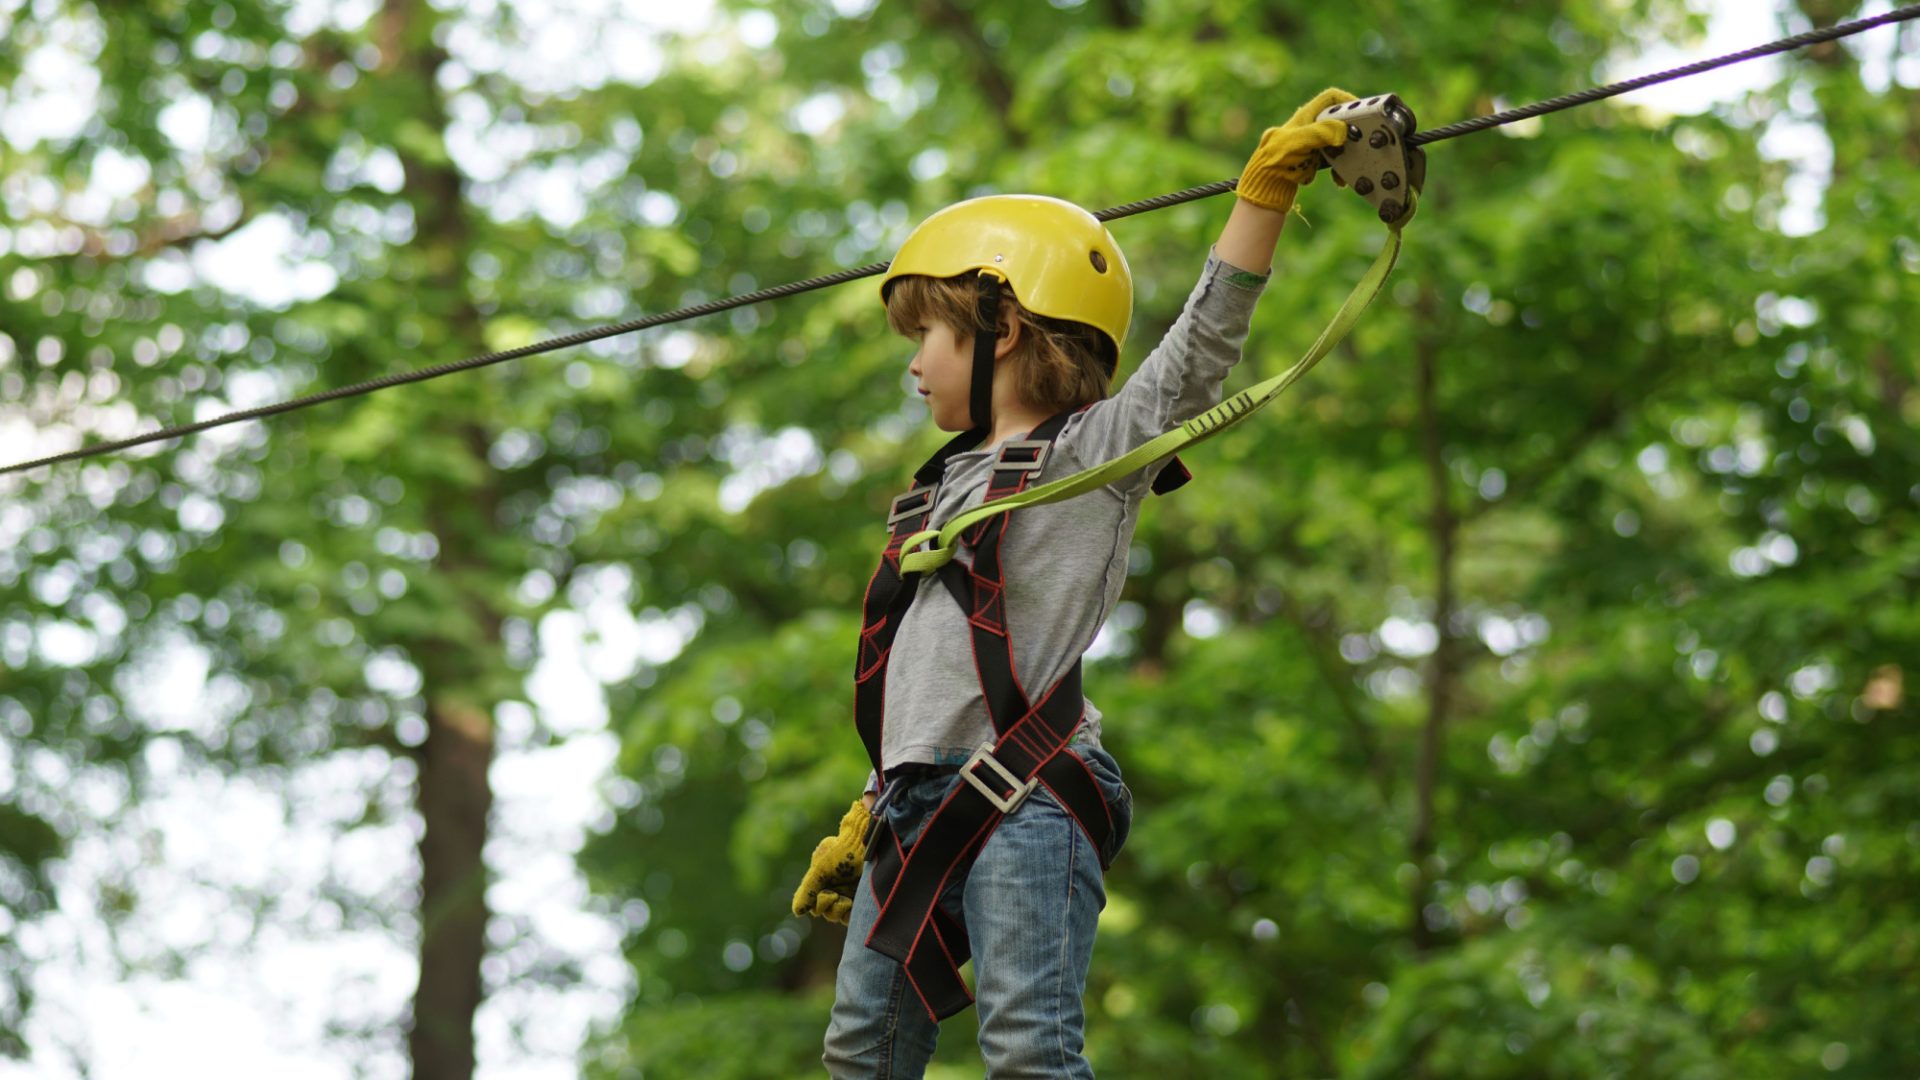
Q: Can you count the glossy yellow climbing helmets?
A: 1